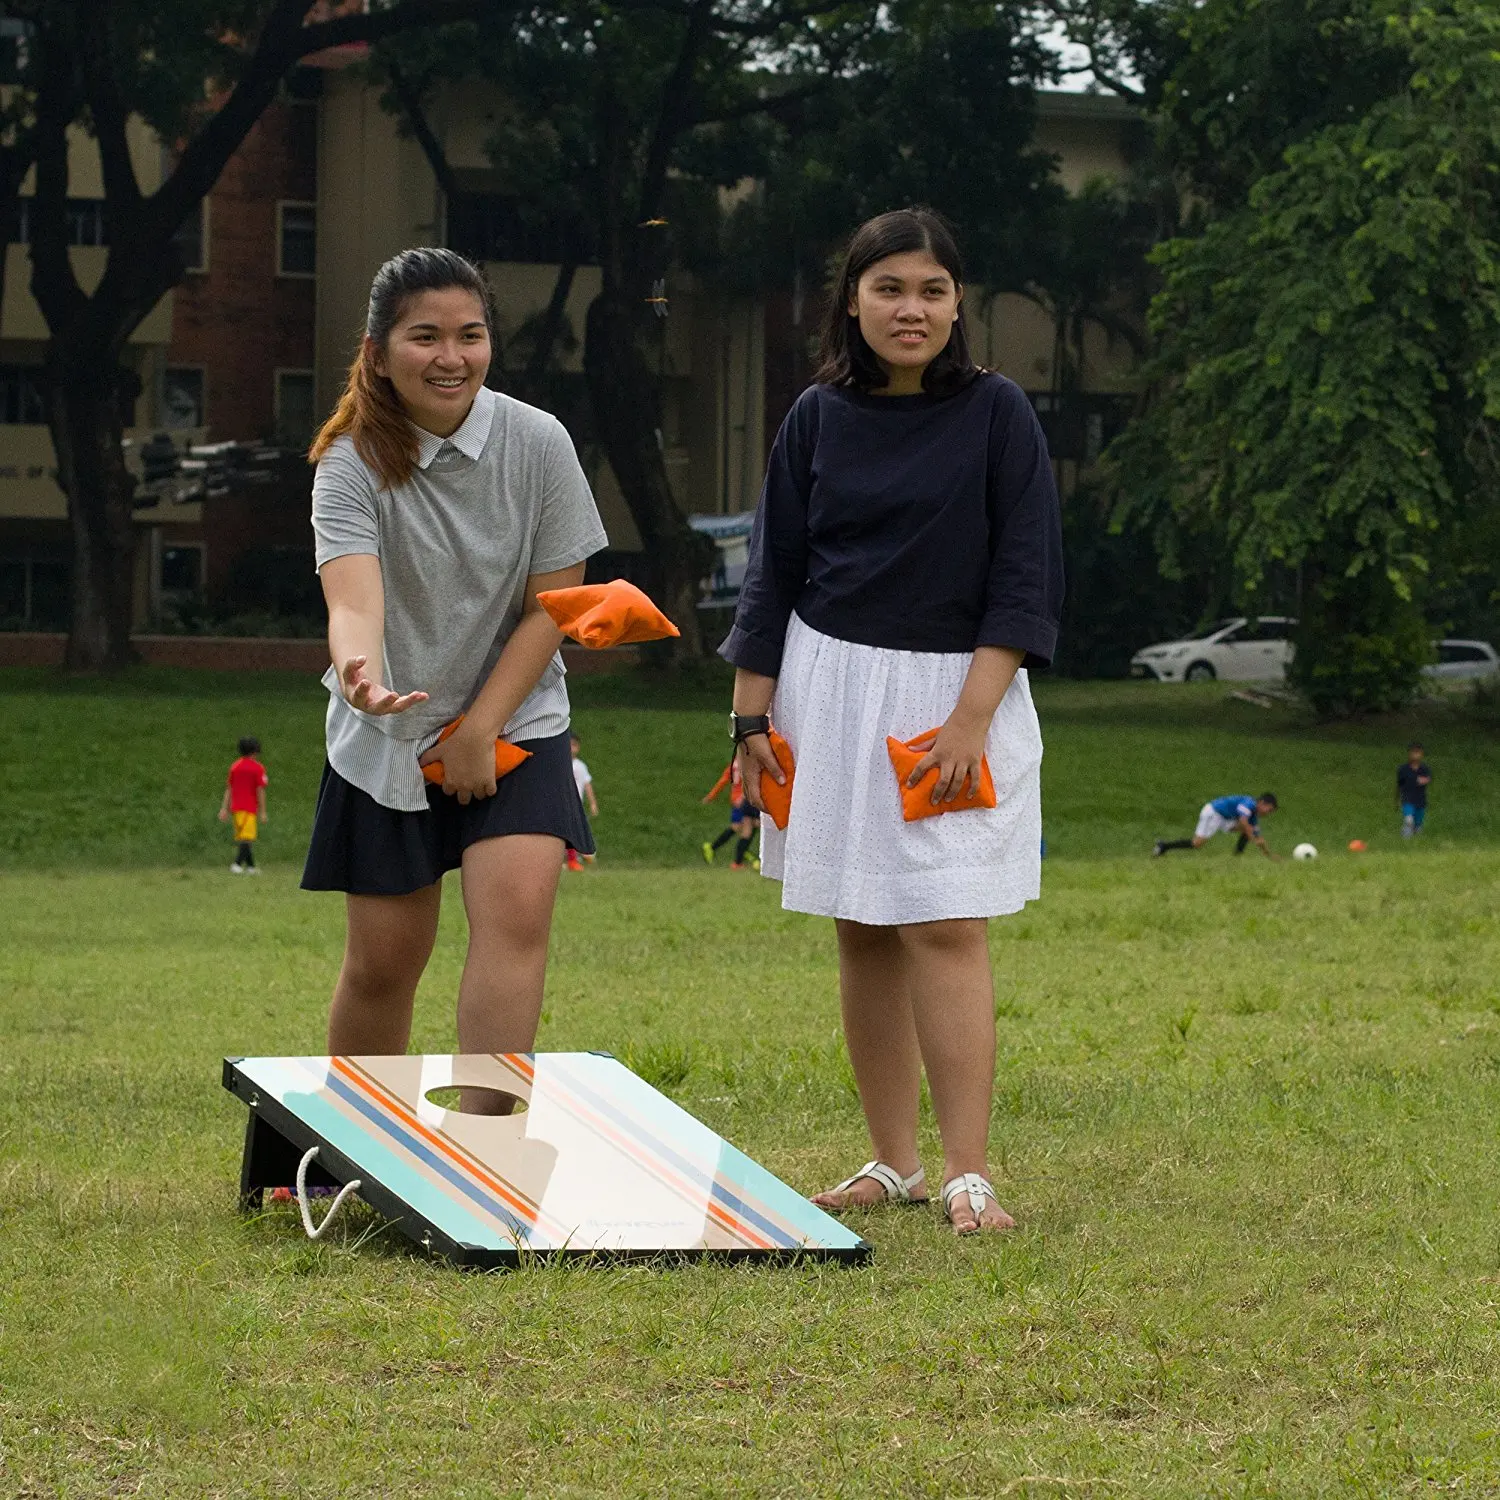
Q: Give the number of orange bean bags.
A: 4